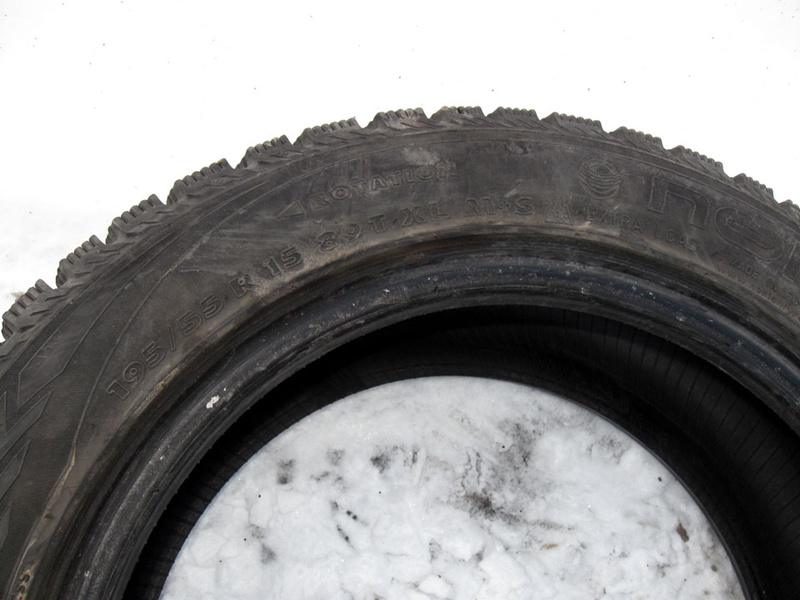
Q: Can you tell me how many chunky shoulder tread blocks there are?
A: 14